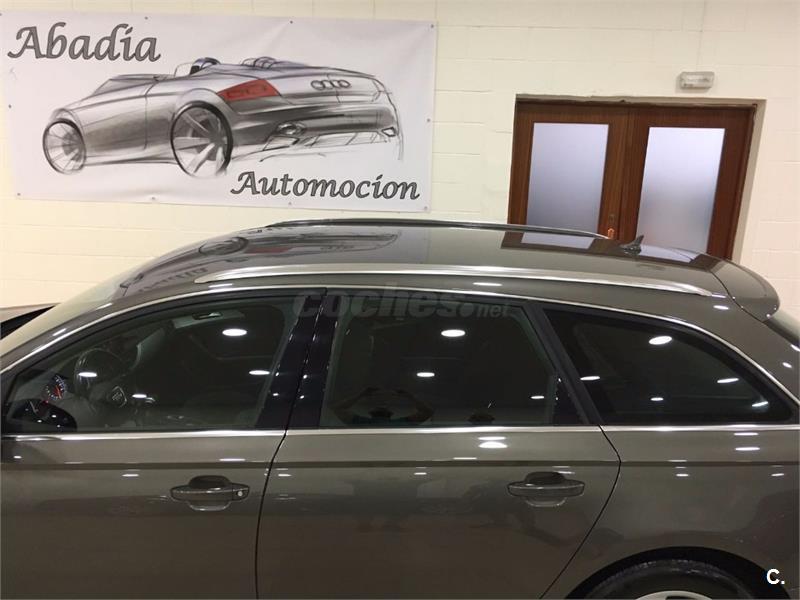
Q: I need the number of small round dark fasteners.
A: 10